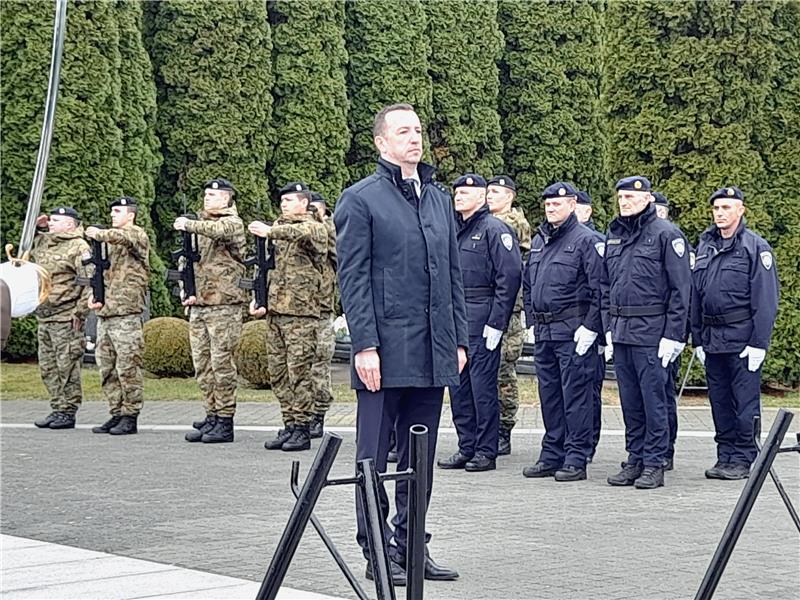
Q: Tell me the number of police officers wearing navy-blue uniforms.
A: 6